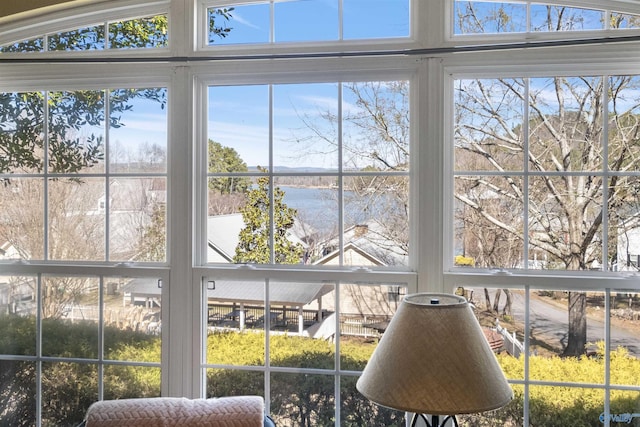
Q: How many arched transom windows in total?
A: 3